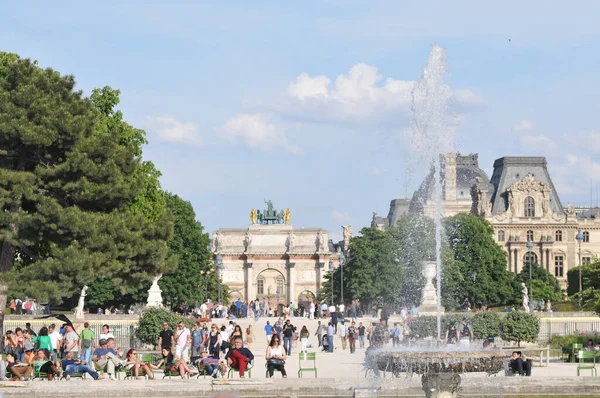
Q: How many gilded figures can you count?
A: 2